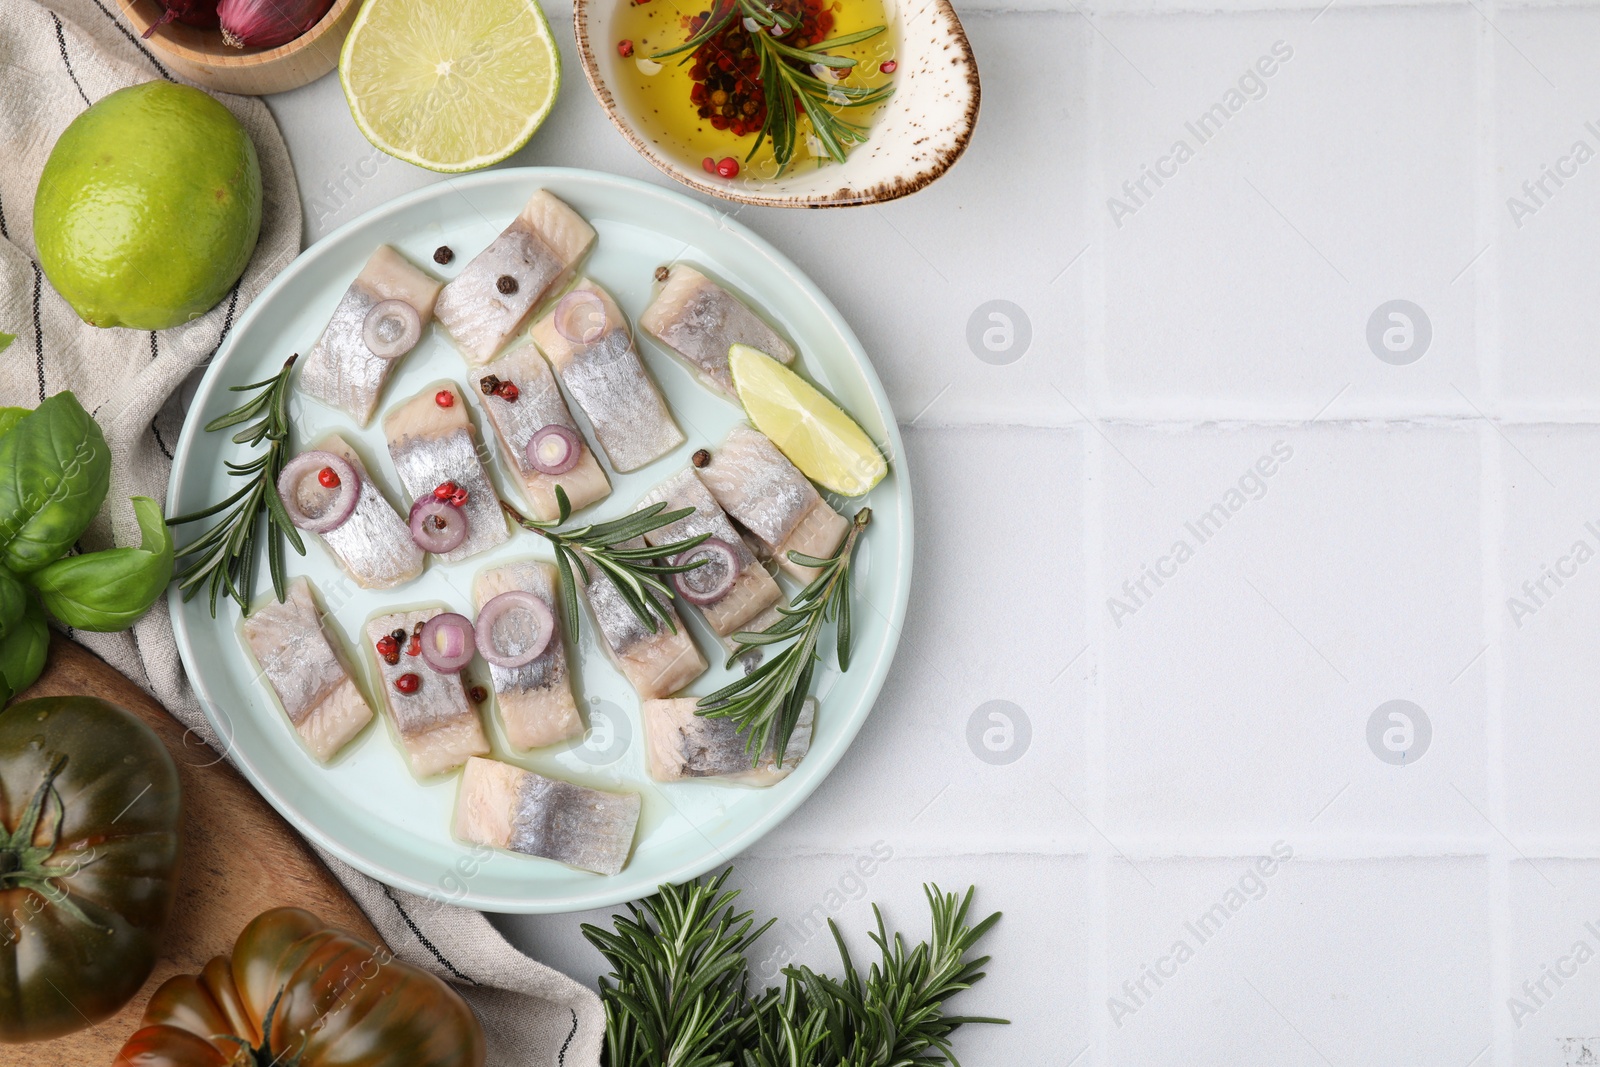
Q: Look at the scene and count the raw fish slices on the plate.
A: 15